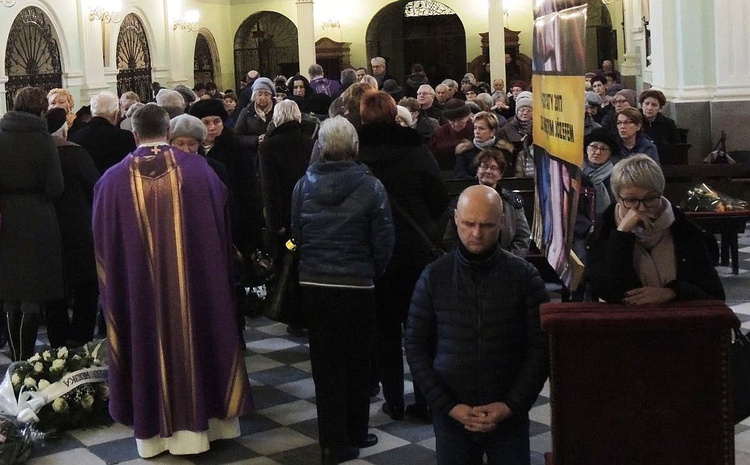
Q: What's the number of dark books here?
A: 0